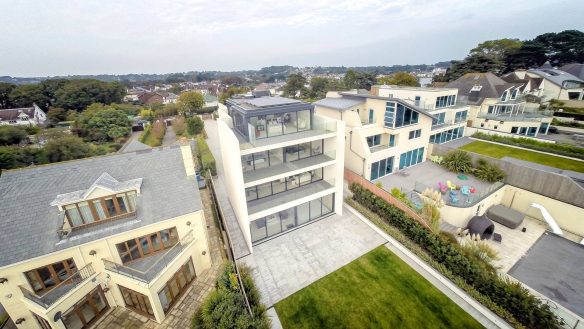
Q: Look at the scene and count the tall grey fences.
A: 1